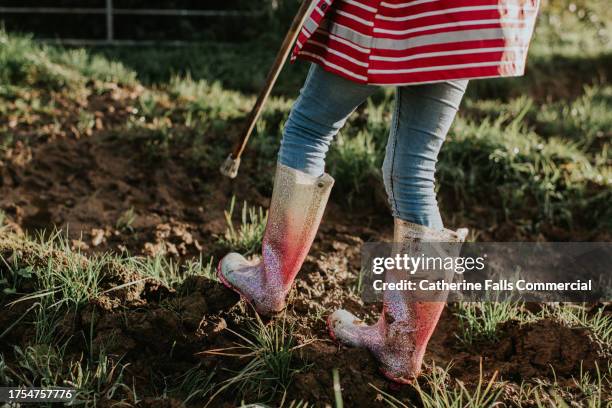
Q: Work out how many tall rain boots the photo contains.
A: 2